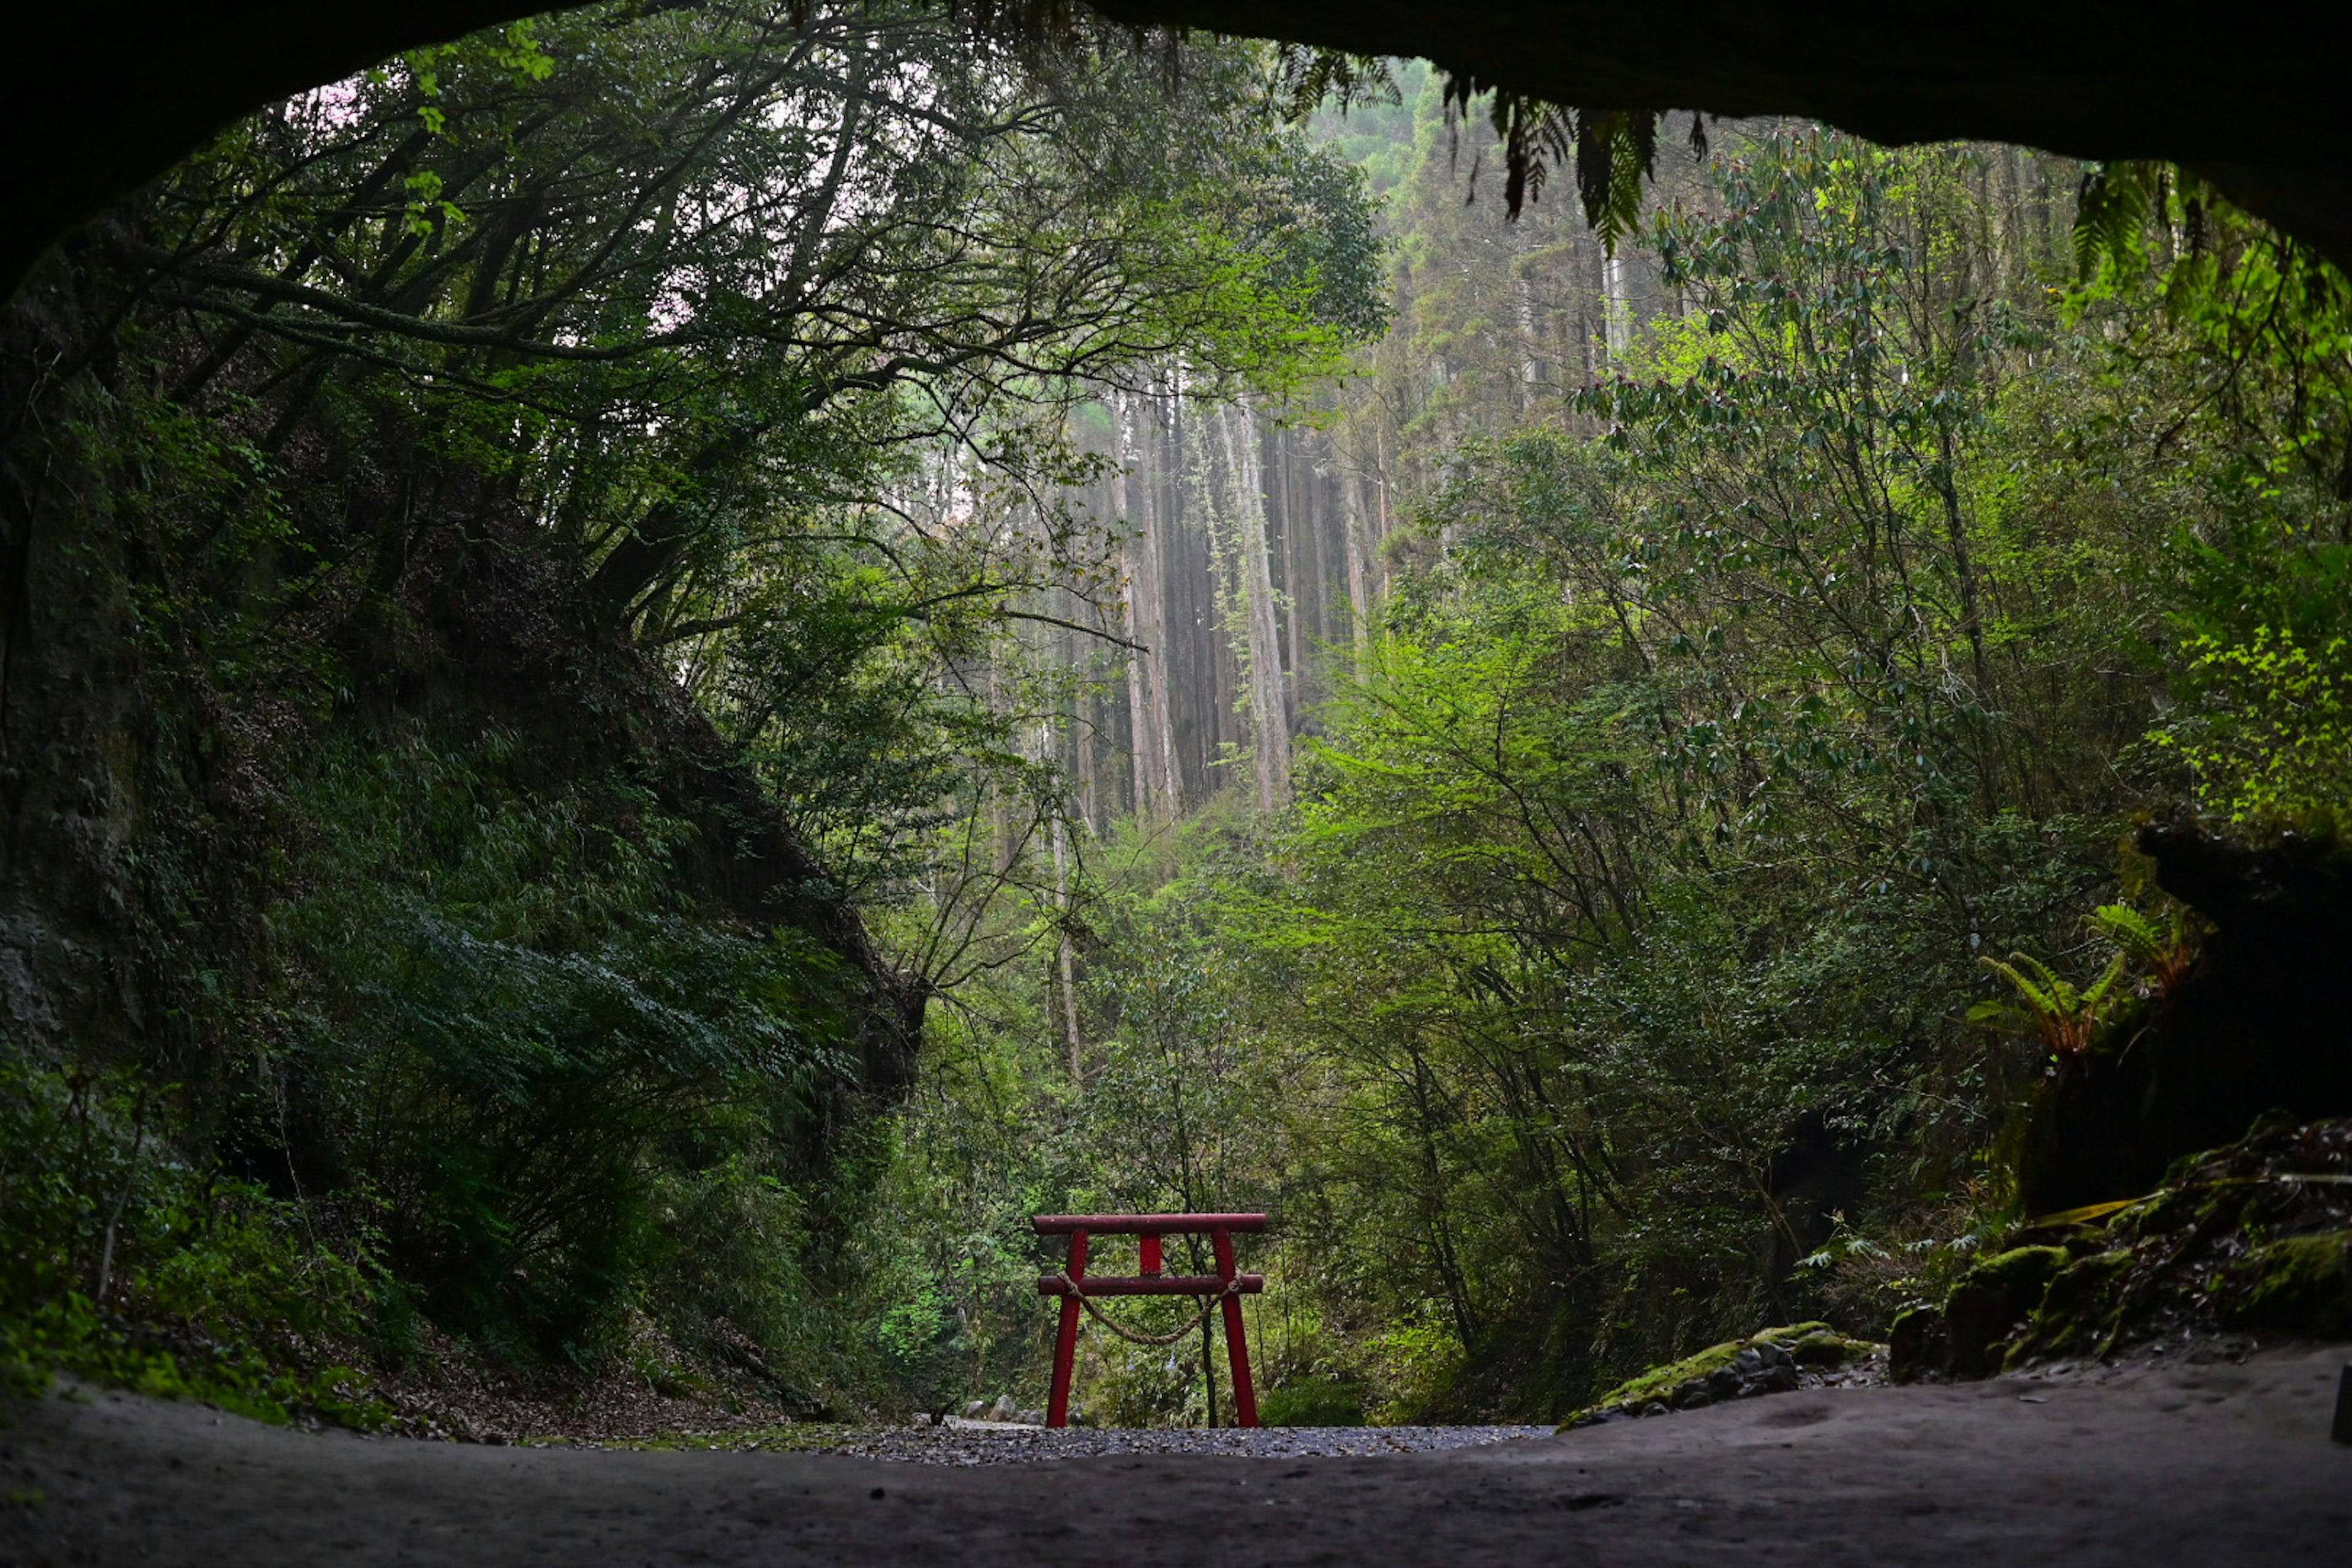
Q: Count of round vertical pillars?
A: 2